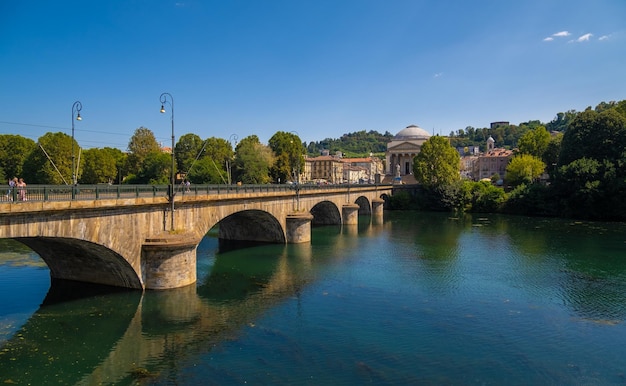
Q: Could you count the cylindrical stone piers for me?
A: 4